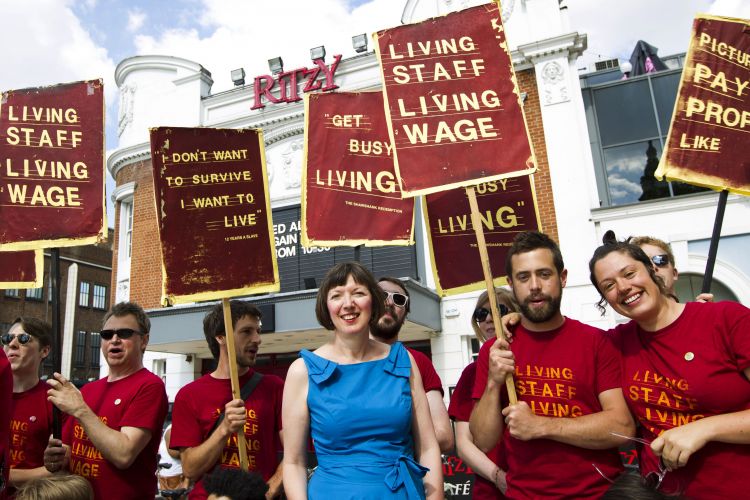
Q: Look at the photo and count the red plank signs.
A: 7